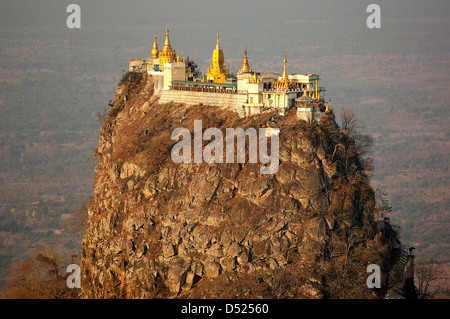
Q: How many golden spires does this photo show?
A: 5